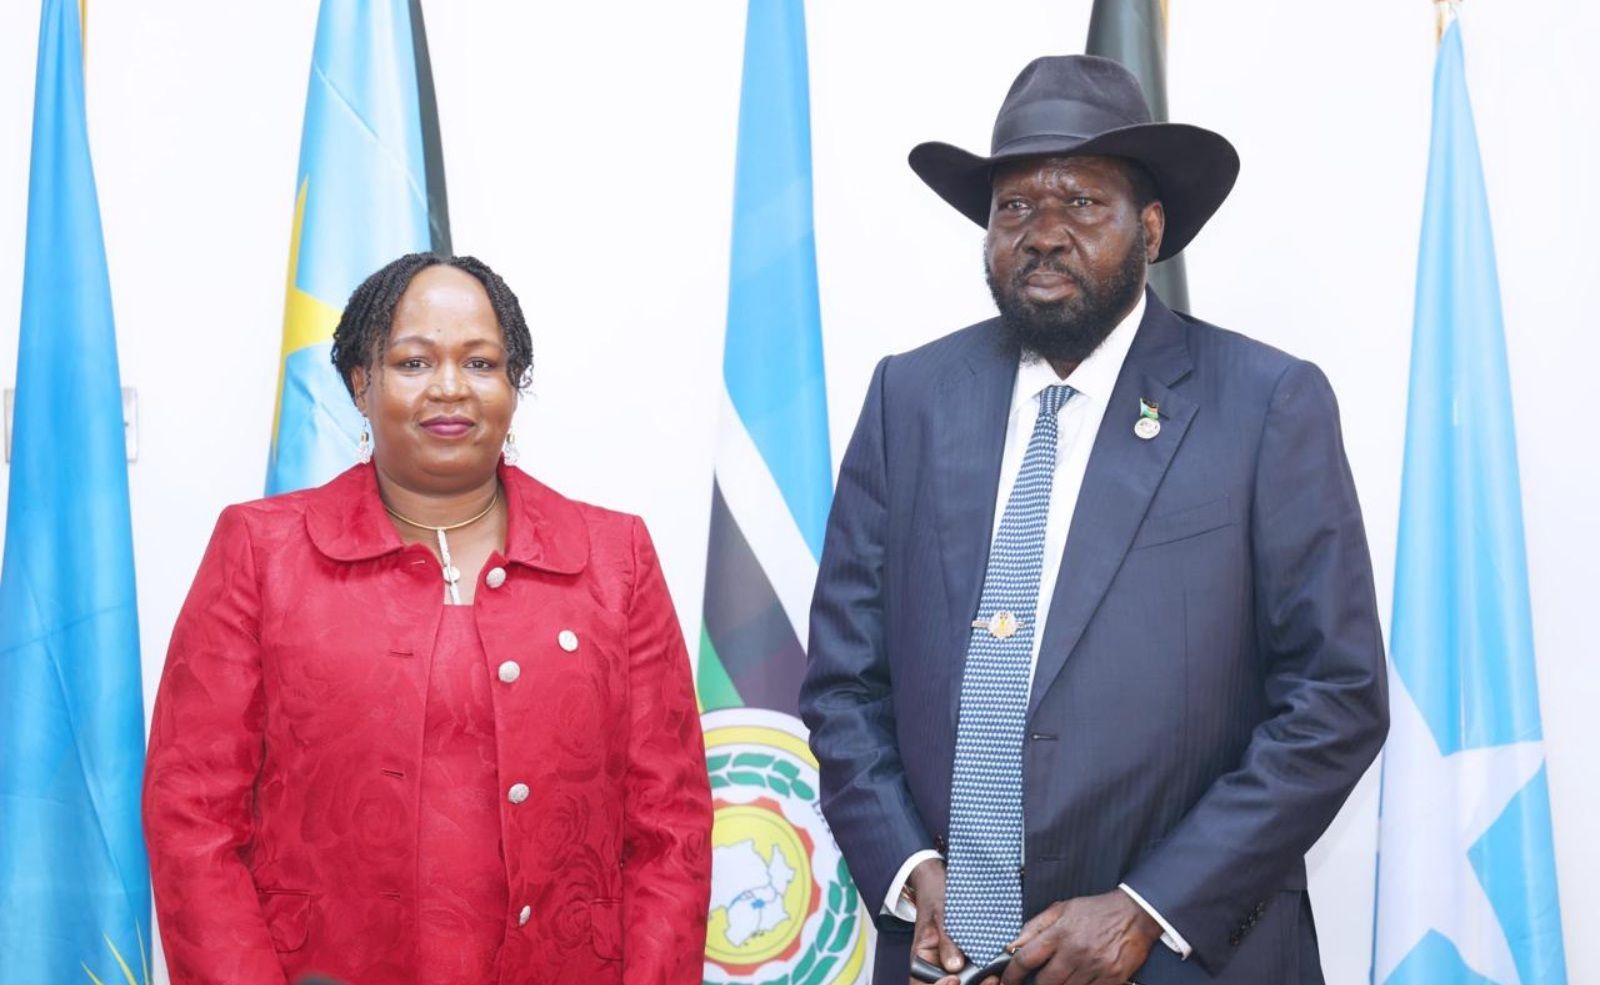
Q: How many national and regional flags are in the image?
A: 5